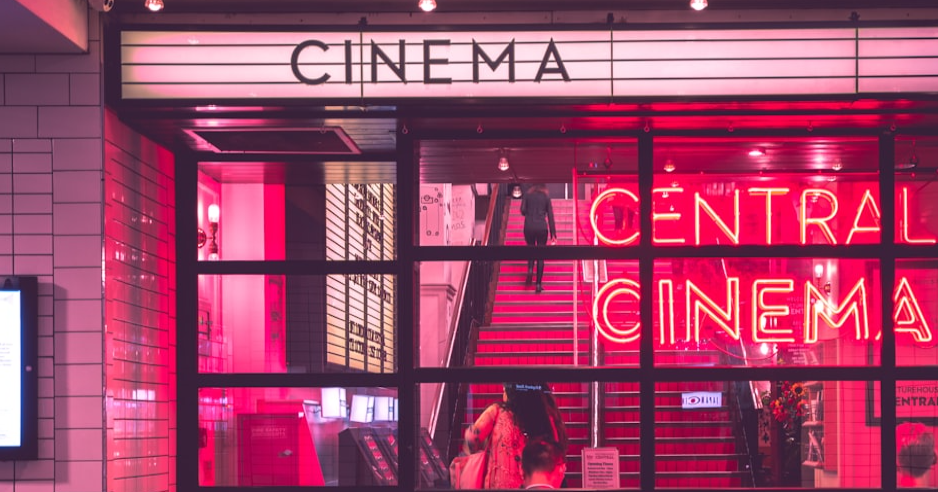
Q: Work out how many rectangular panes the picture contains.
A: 12